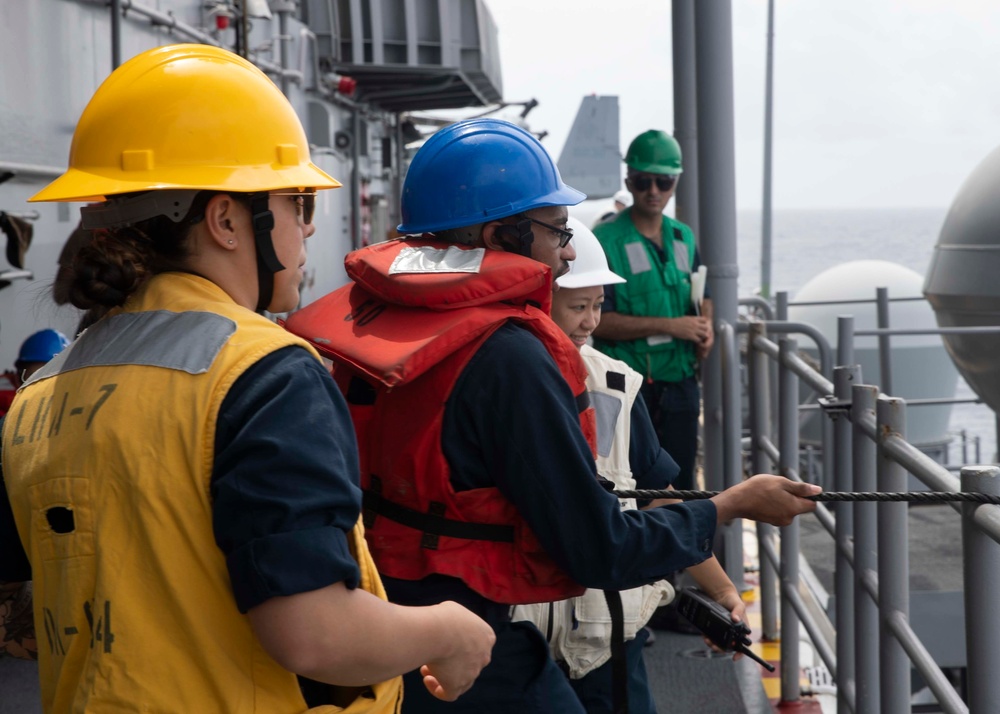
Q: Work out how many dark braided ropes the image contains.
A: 1